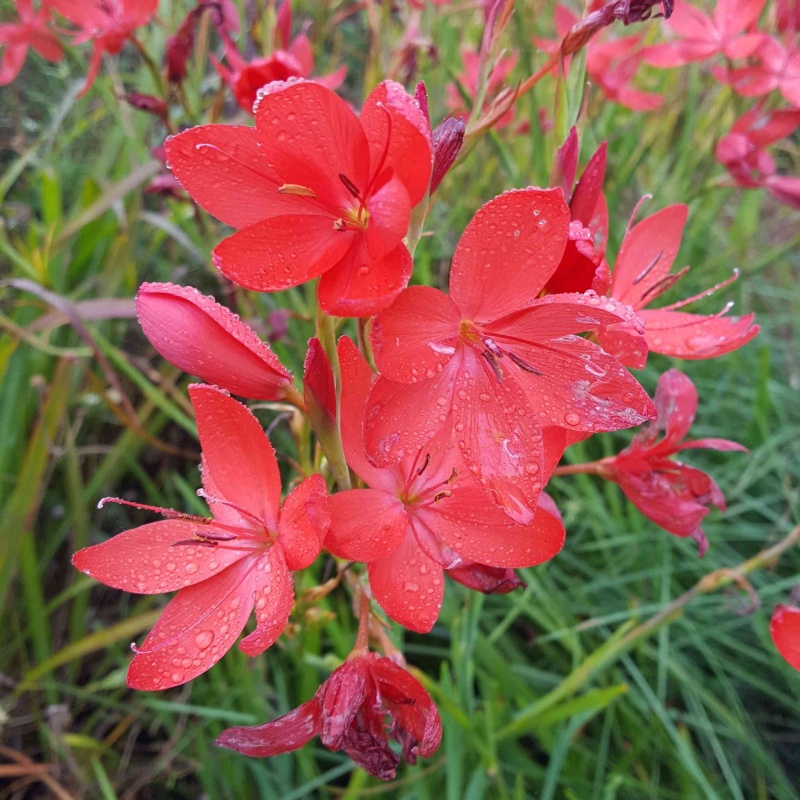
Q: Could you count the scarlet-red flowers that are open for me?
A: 5